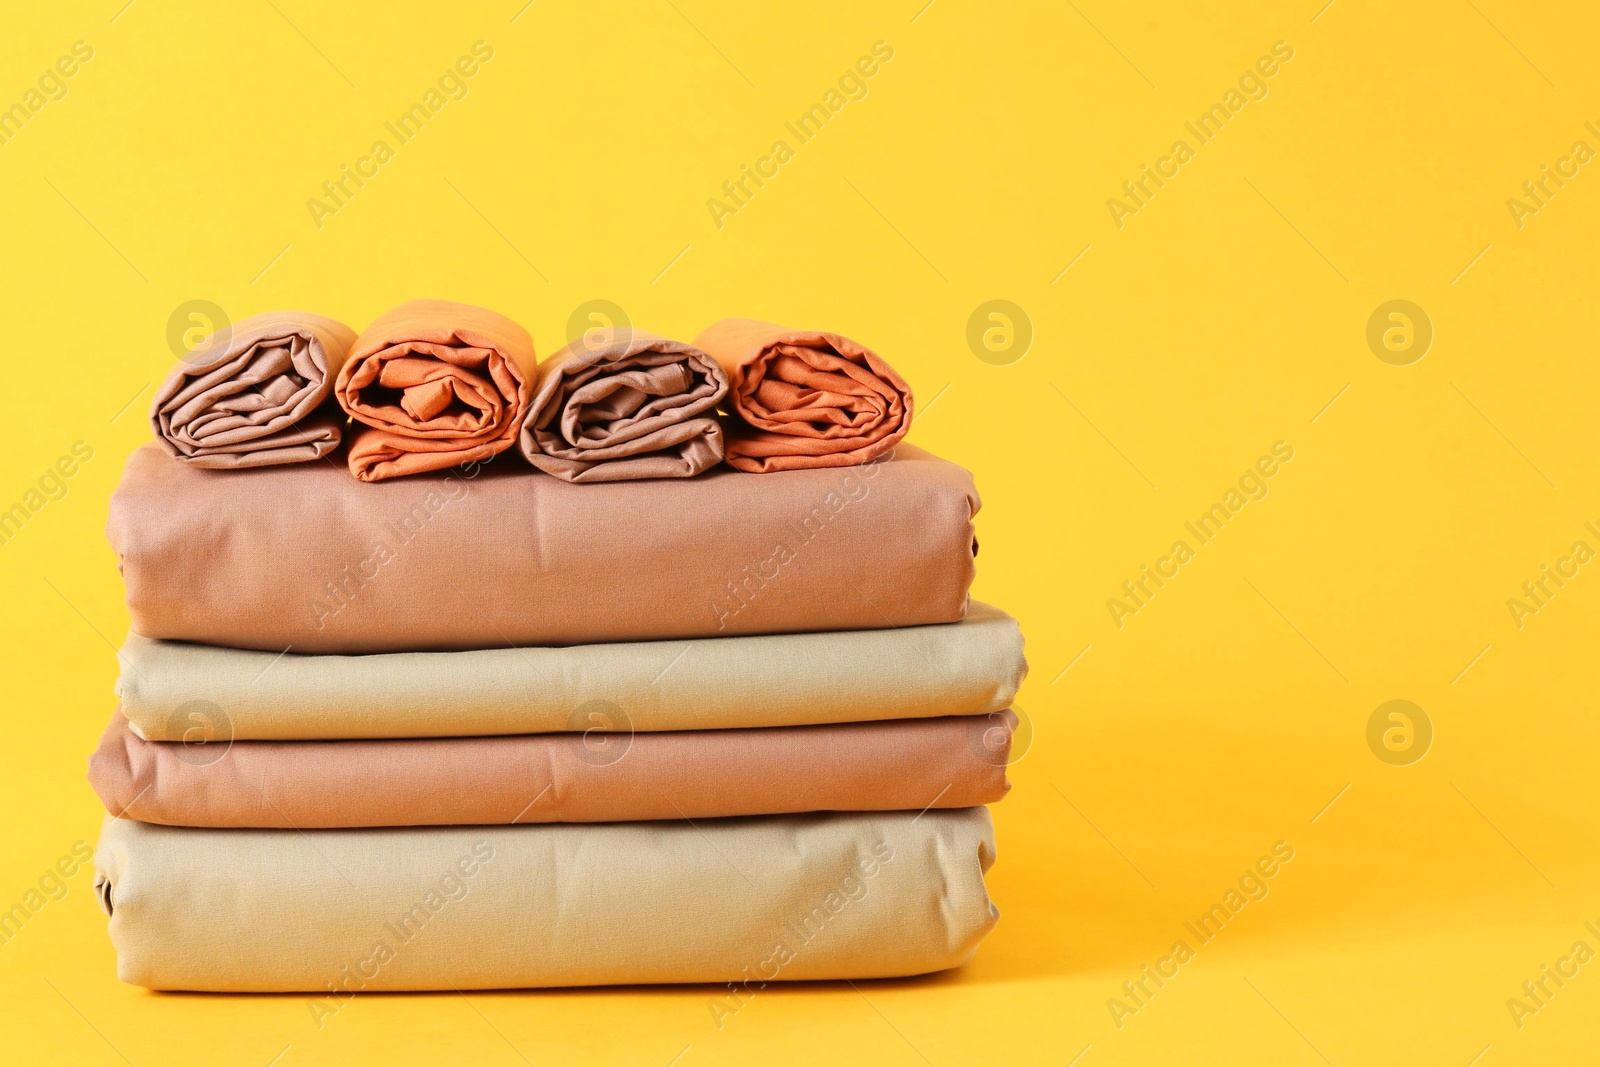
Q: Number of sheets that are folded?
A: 4